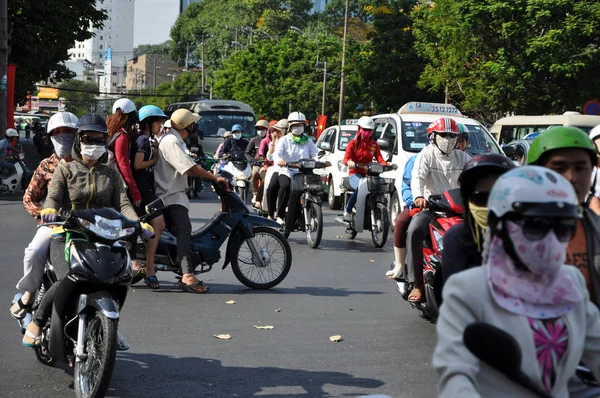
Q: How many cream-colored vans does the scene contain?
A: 1